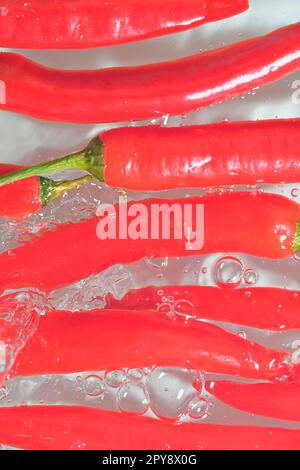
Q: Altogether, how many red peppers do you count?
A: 9